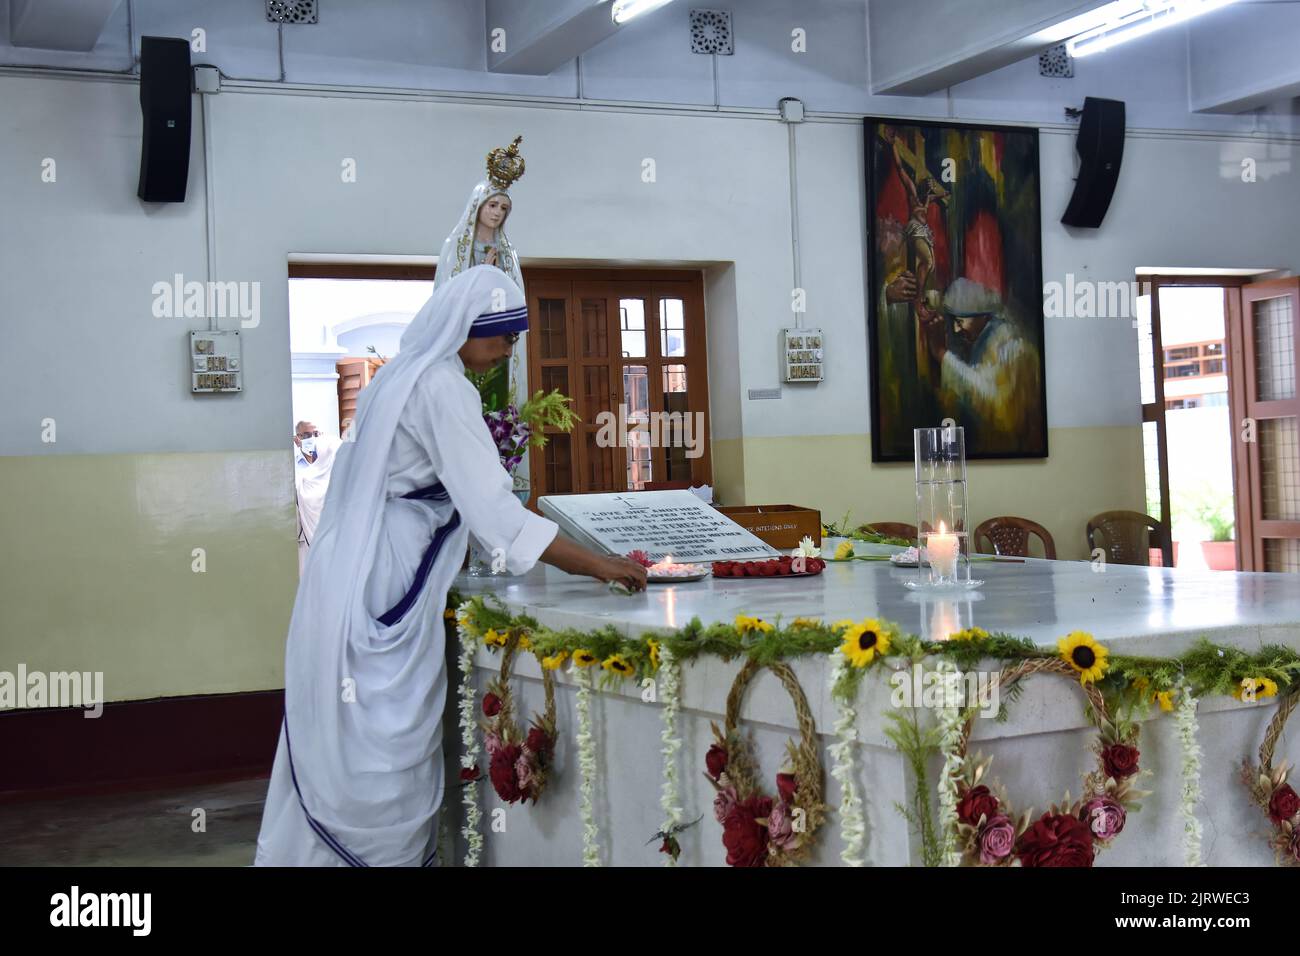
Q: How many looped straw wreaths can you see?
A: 4